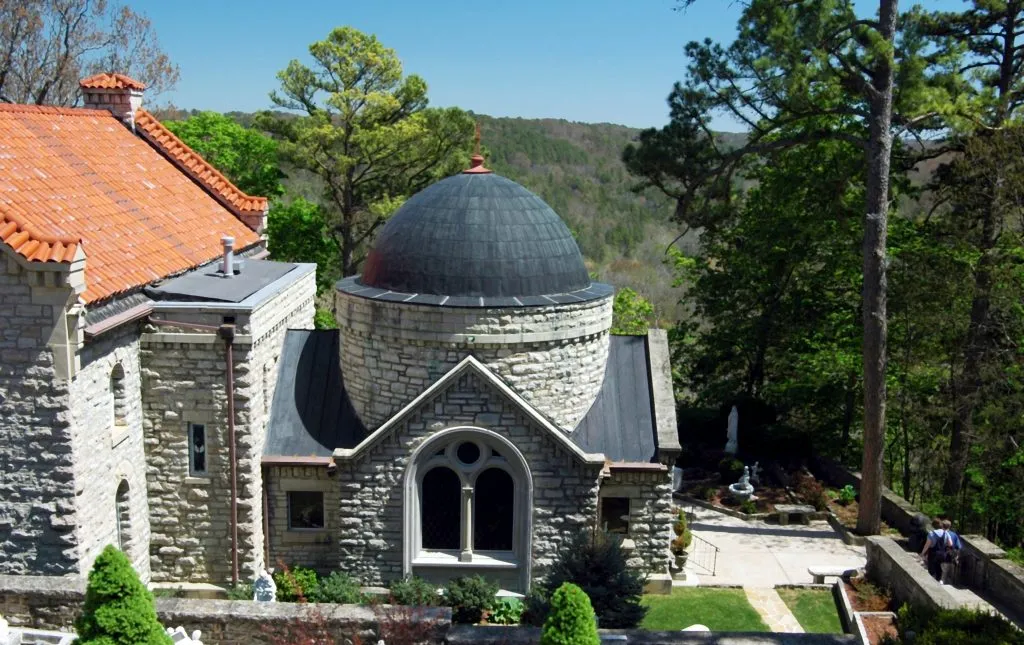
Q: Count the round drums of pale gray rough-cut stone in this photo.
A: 1